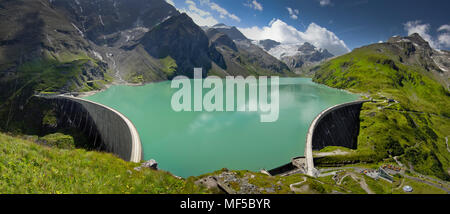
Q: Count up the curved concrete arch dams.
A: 2